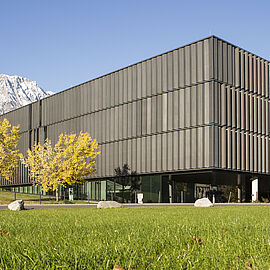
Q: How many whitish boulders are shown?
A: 3